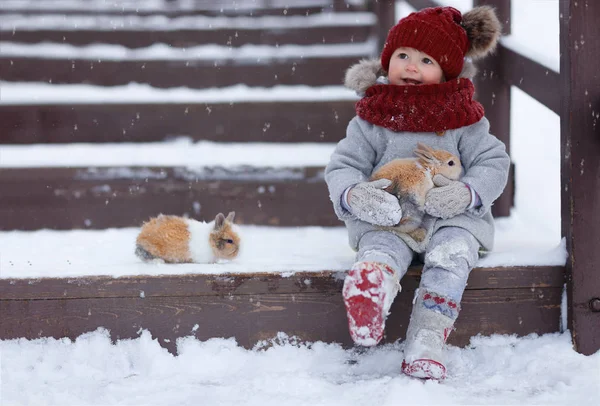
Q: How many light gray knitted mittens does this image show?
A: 2